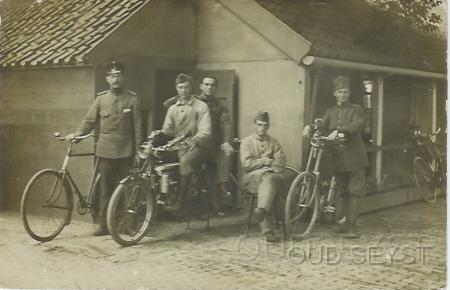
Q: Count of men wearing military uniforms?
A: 5